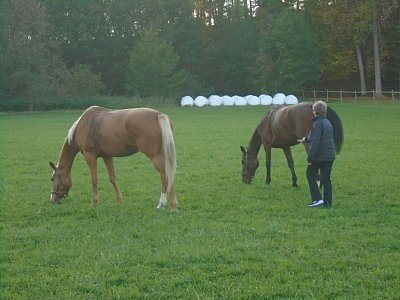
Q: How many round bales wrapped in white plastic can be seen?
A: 9